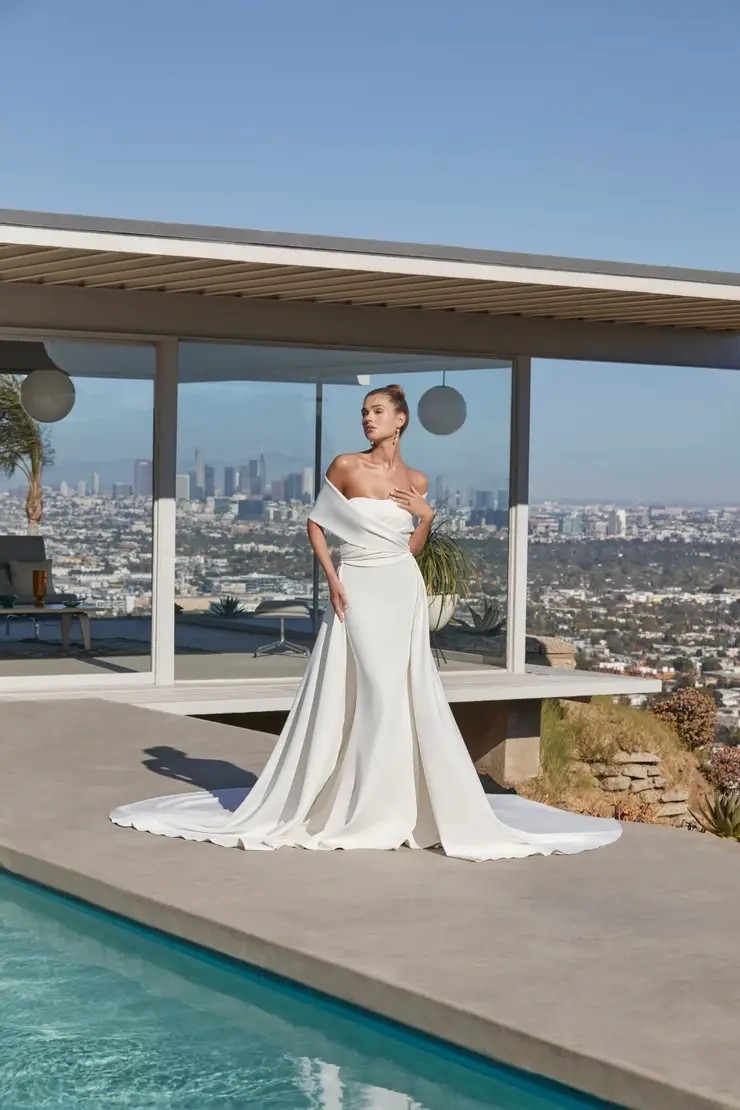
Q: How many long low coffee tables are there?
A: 1